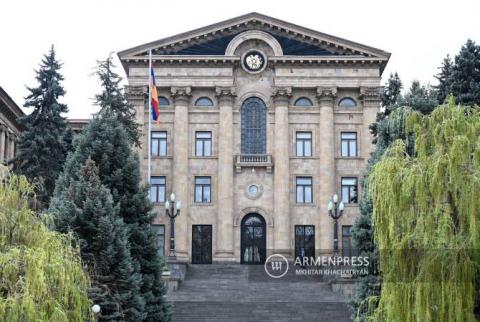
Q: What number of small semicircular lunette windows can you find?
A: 4